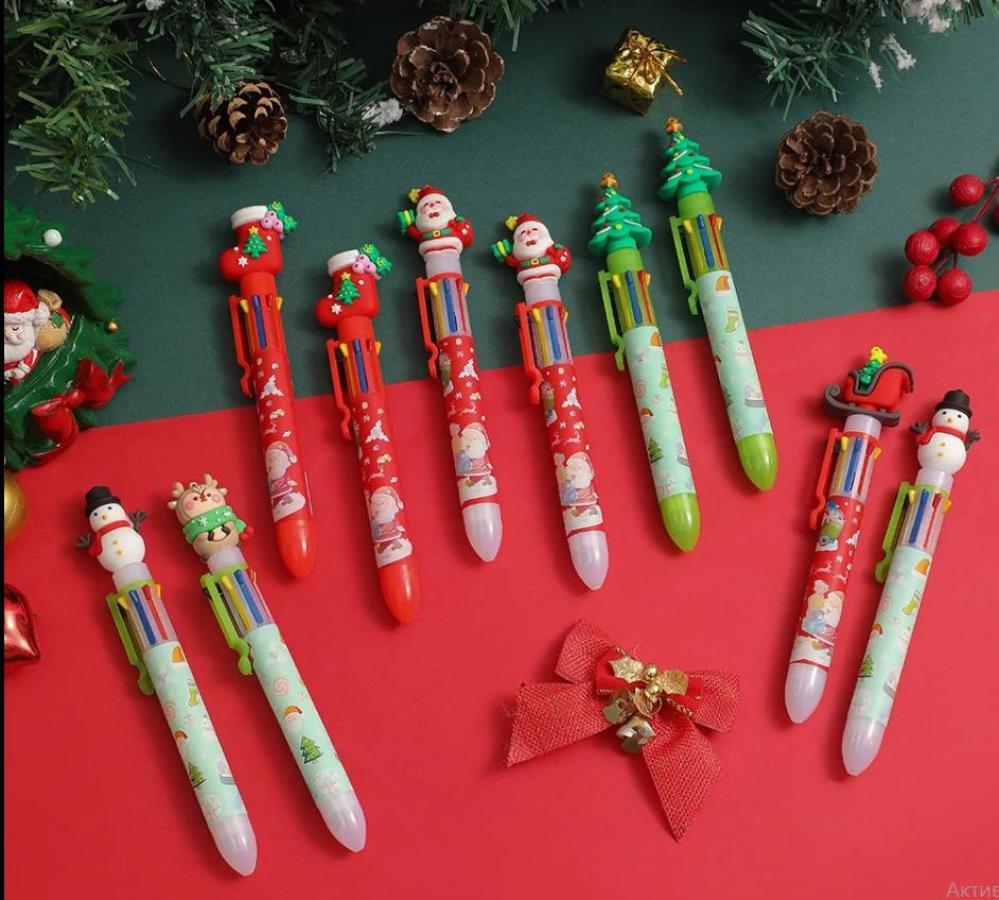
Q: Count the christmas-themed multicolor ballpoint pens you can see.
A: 10